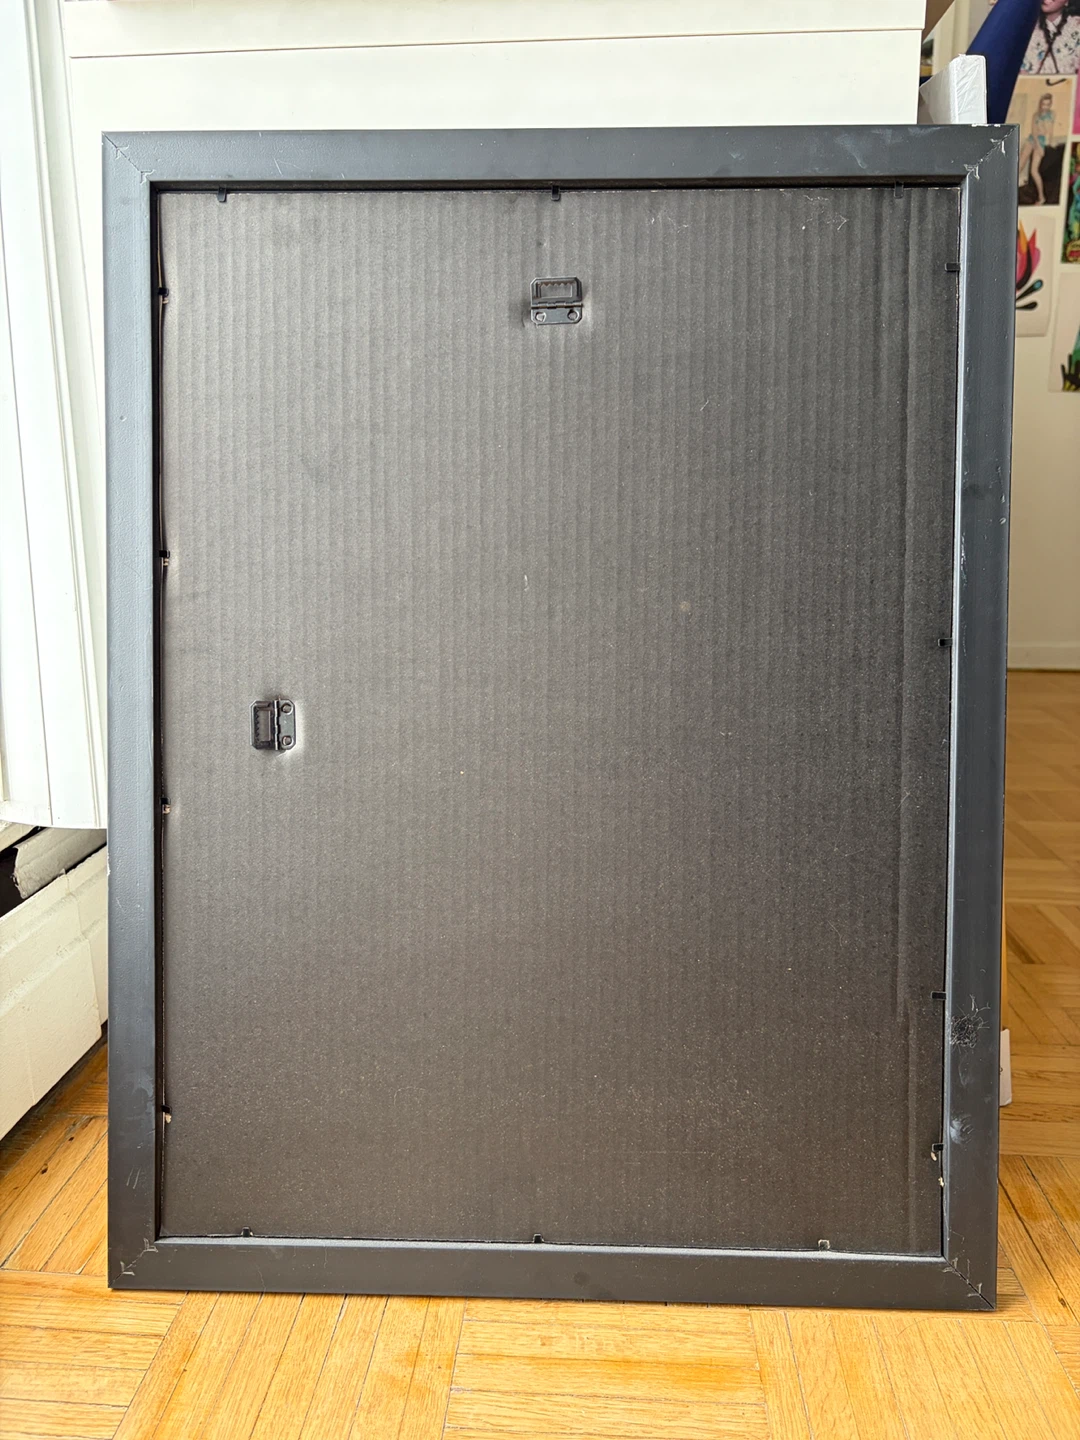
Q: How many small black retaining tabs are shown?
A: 14